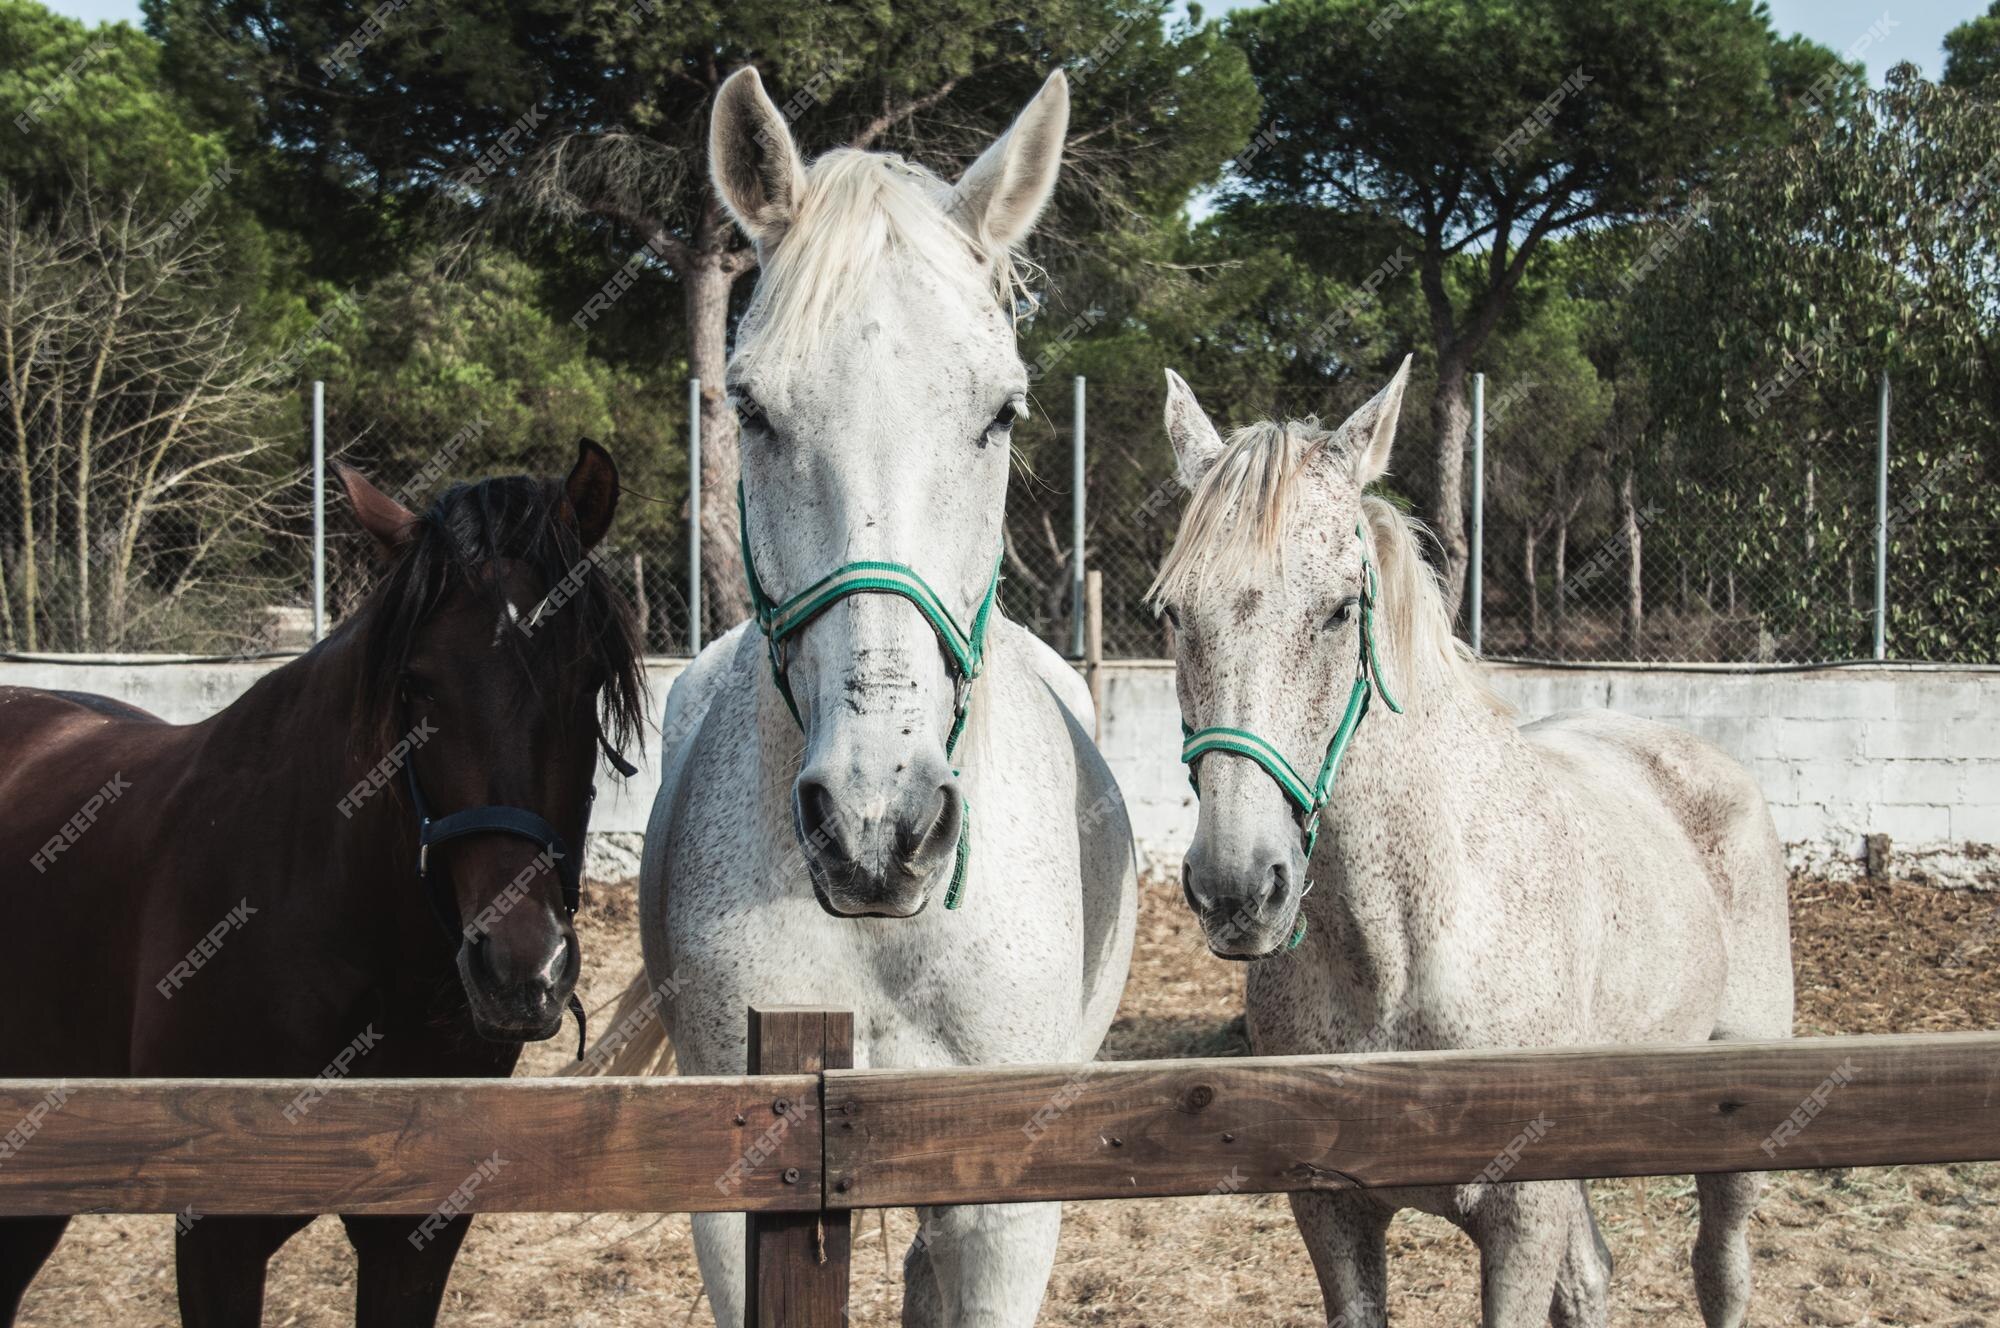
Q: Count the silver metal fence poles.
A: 5